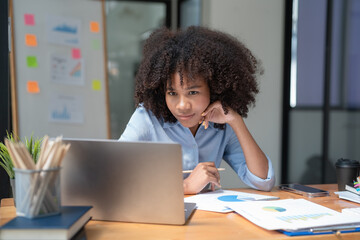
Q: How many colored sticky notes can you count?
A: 8